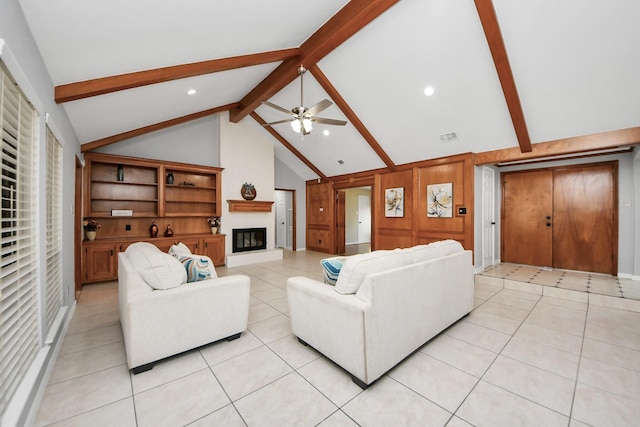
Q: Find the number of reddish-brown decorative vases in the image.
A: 2